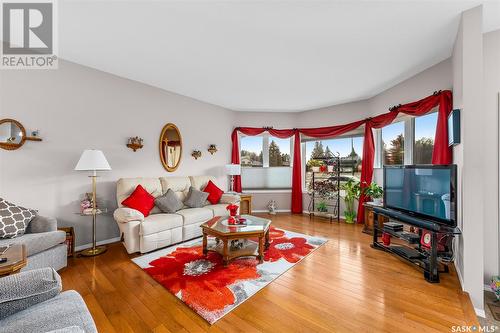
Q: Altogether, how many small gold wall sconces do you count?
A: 3